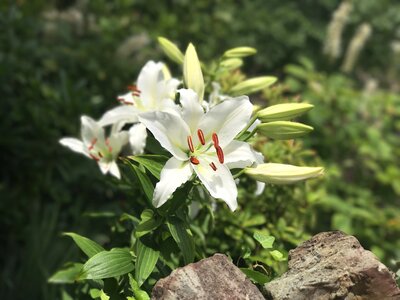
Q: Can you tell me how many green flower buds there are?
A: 8